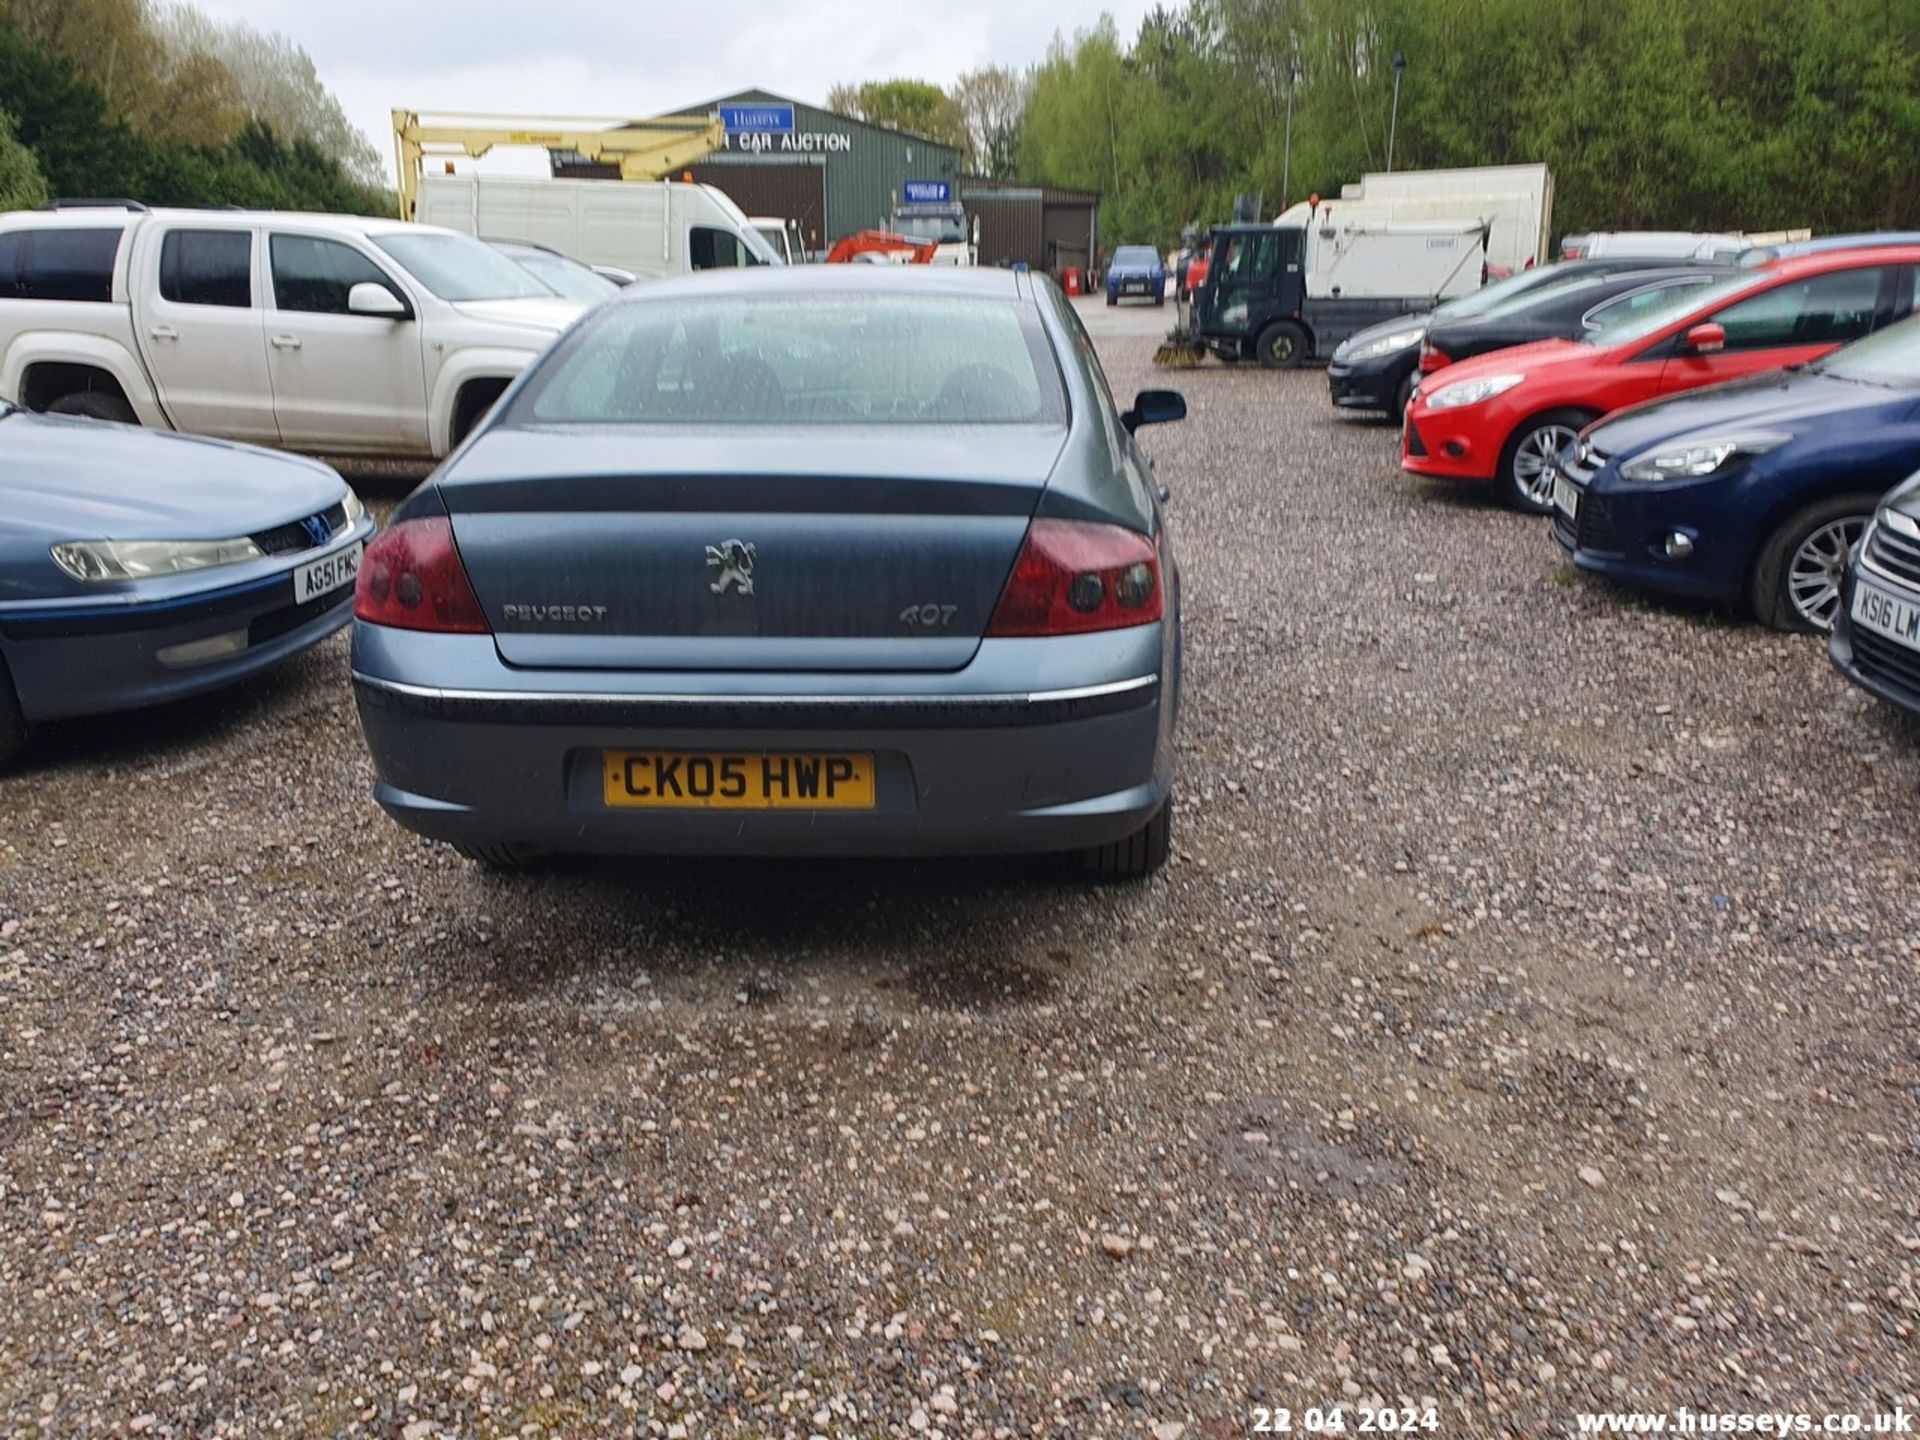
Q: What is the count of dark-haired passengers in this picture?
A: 0